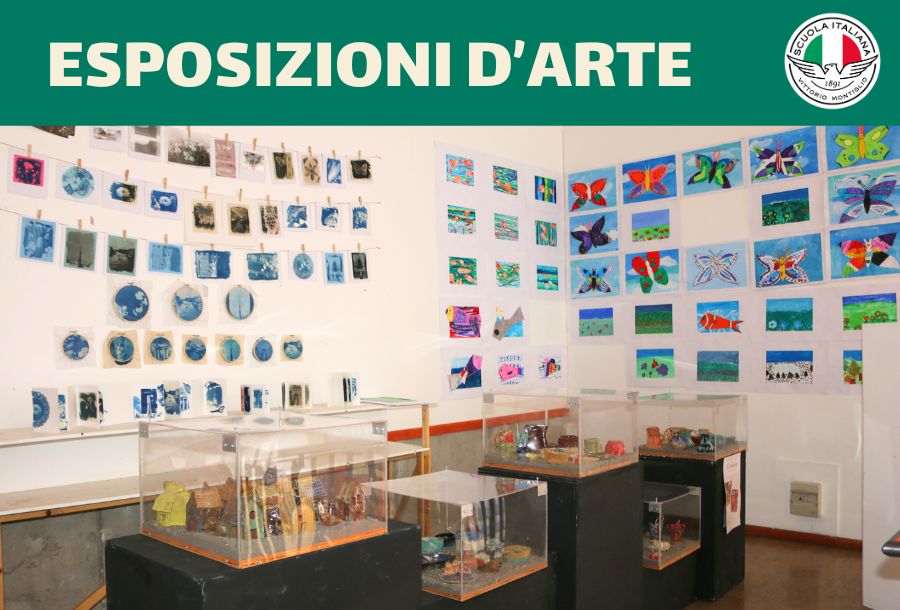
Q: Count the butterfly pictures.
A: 12